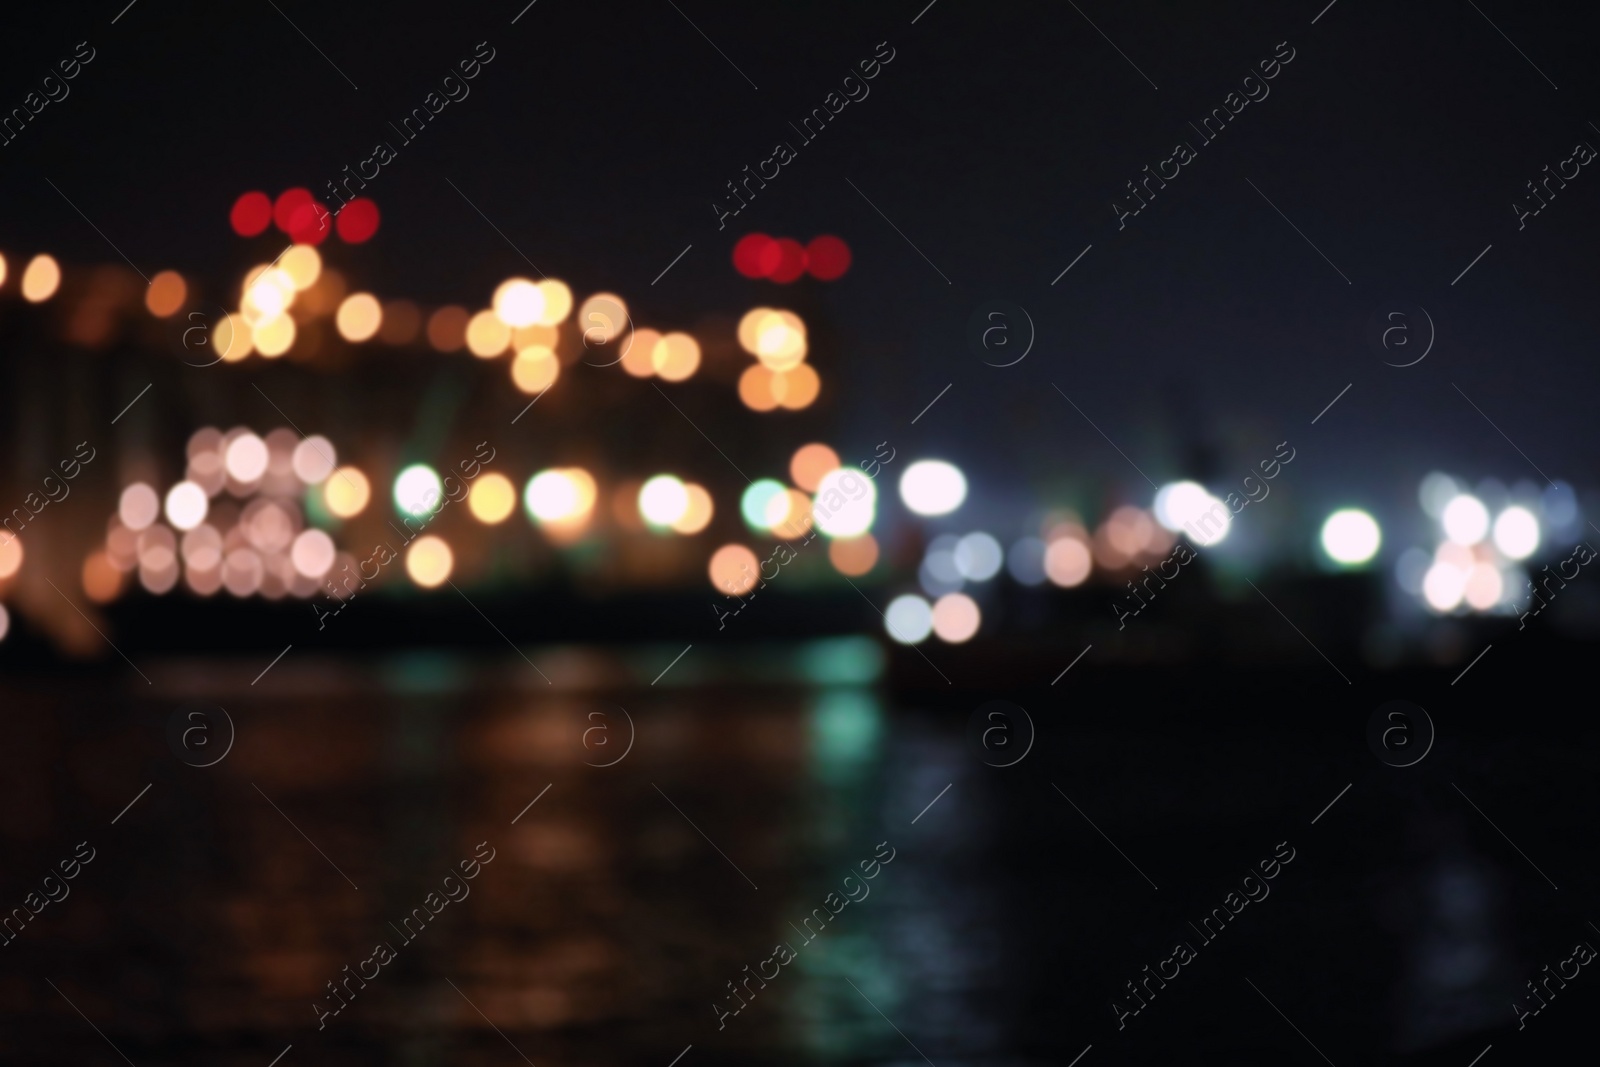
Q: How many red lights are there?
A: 7